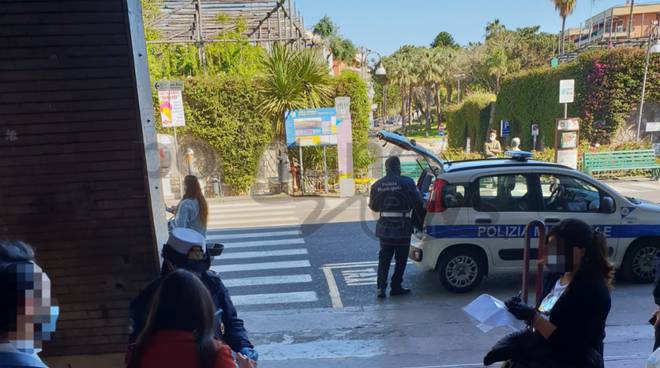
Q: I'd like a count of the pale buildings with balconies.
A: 1